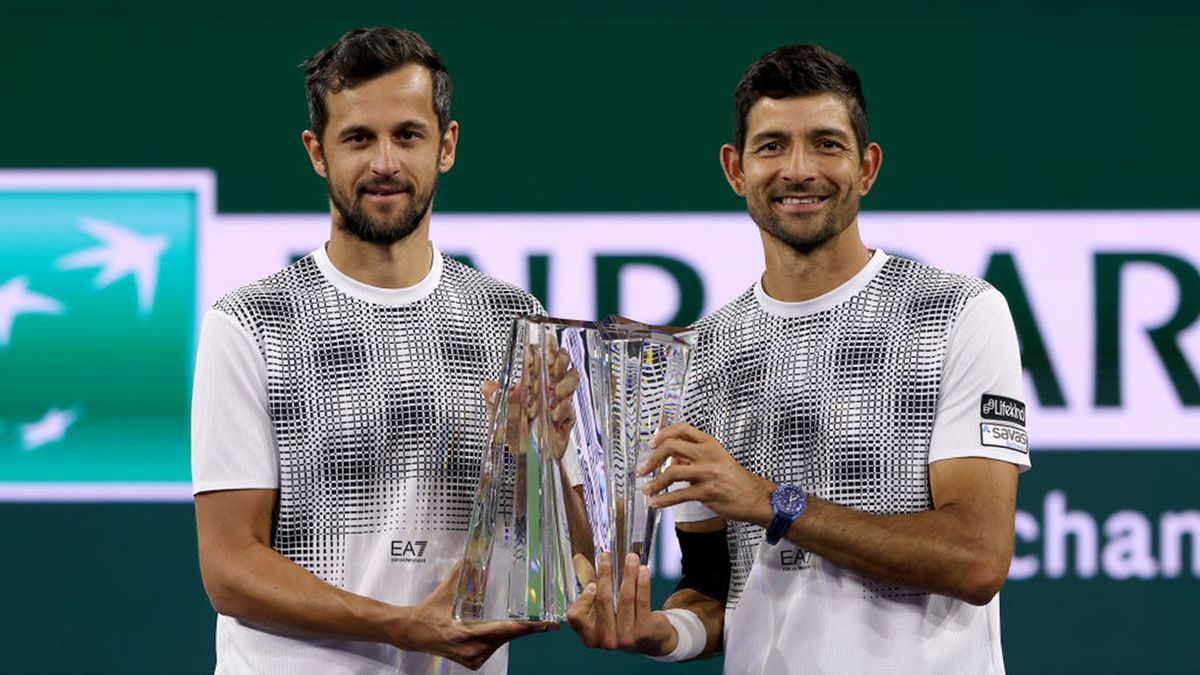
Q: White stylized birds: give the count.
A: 3